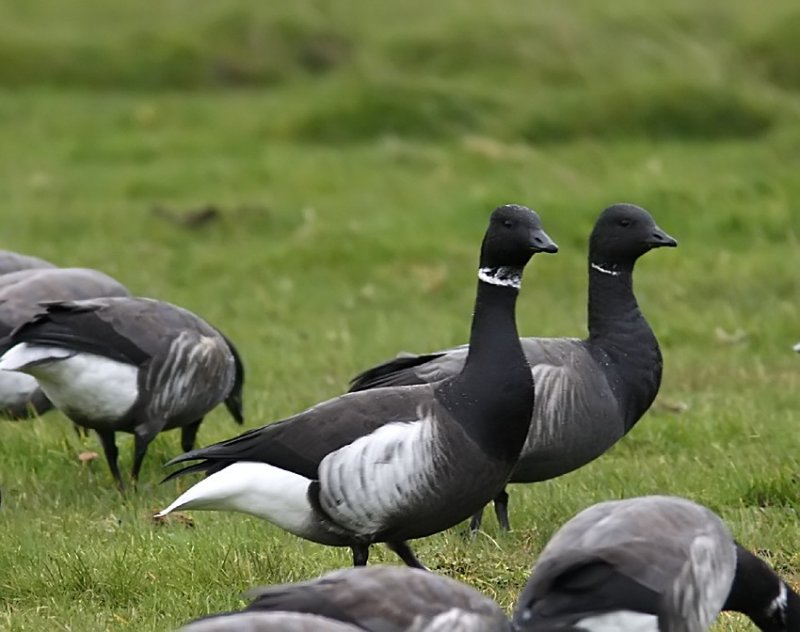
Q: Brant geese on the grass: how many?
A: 8